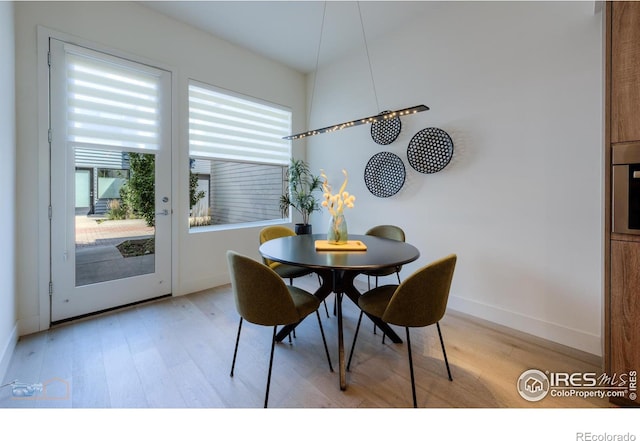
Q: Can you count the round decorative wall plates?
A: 3